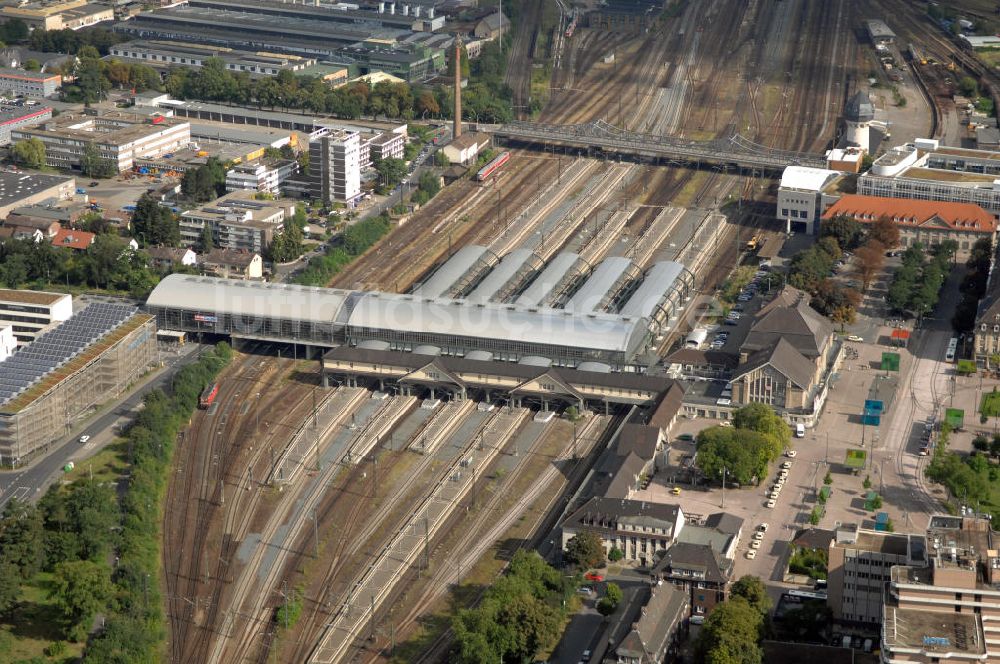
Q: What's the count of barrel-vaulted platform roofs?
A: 5